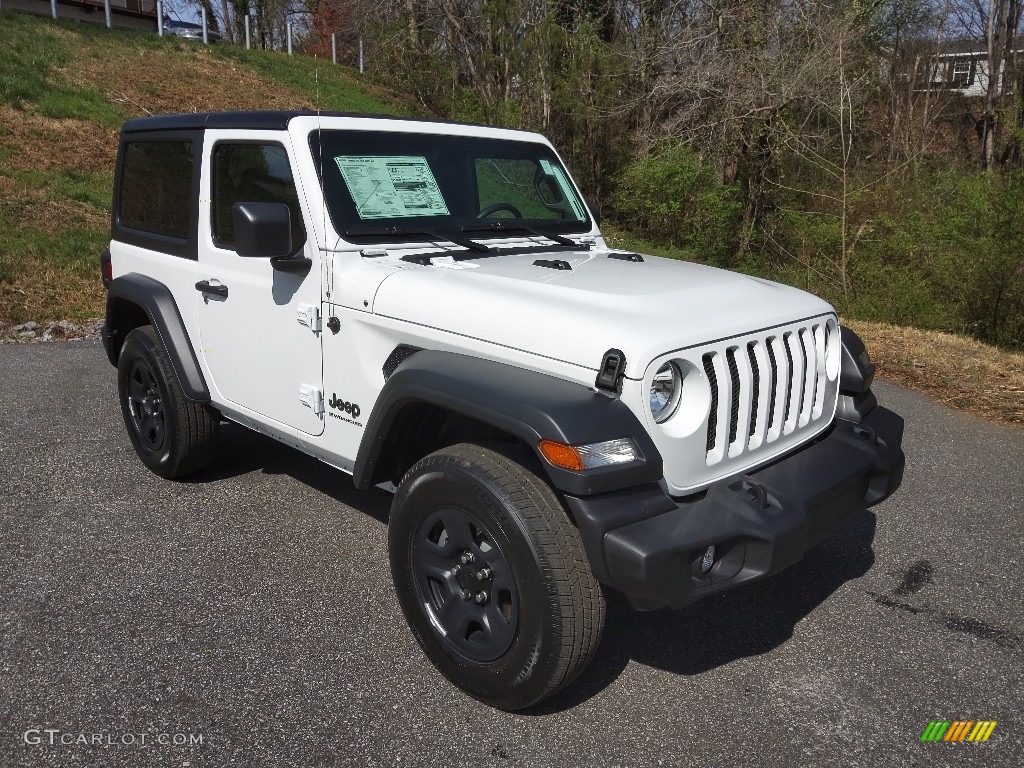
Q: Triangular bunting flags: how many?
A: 0